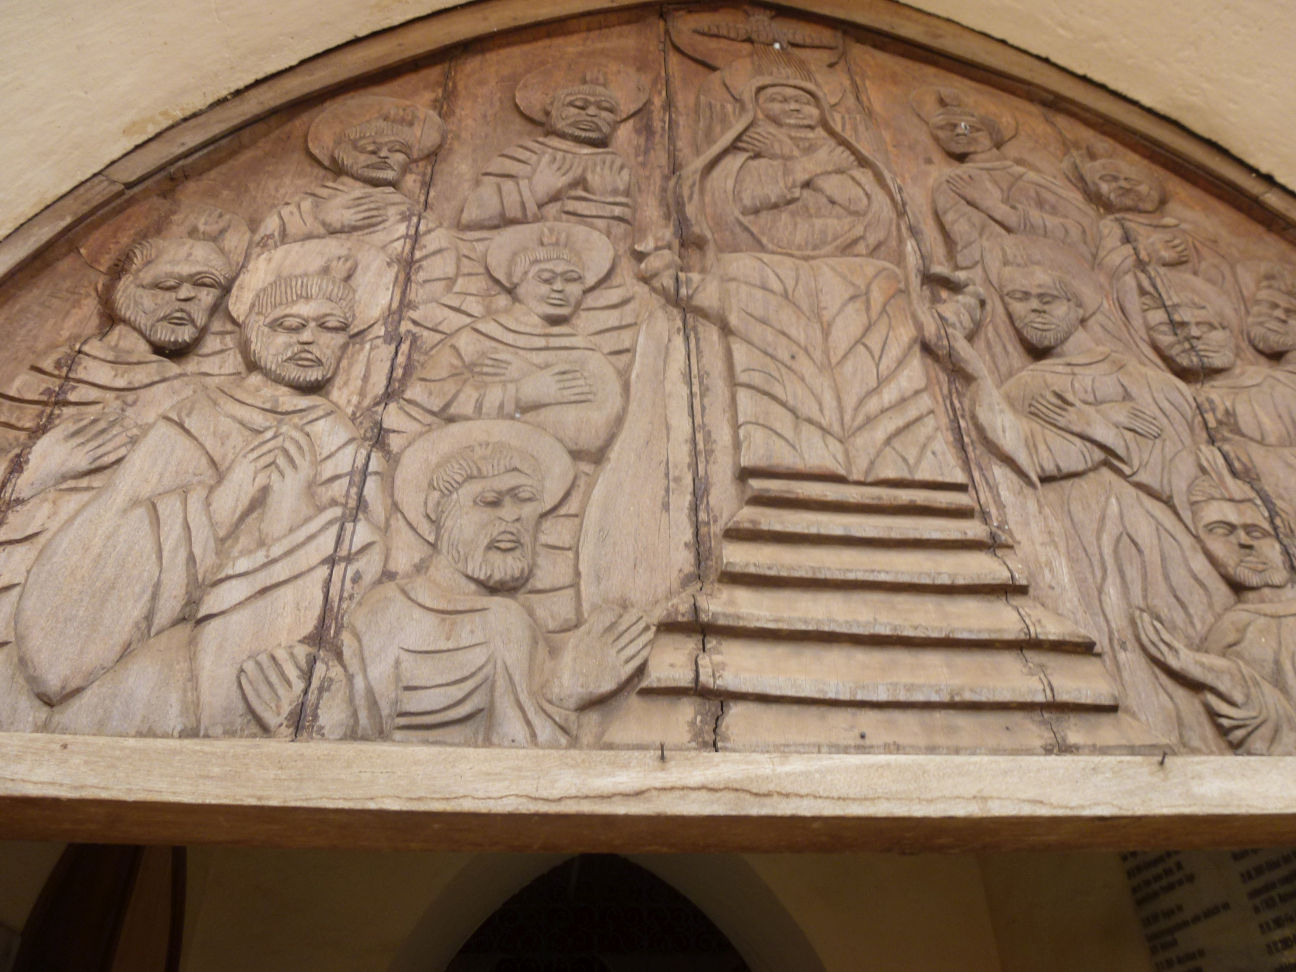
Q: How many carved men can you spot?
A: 12